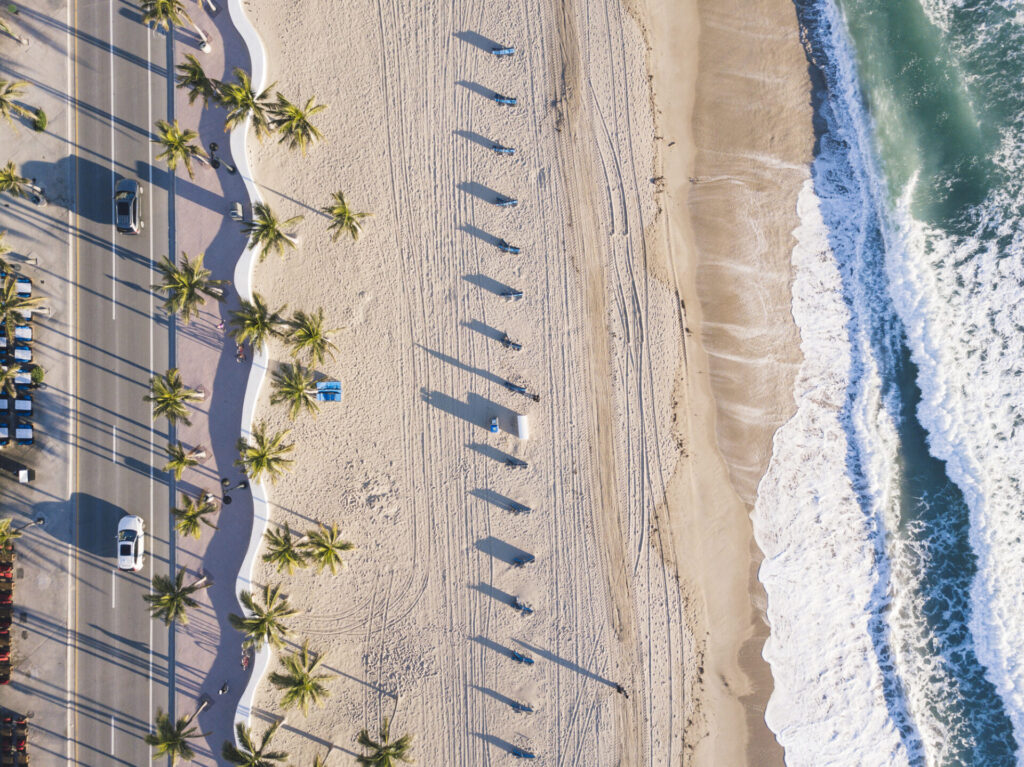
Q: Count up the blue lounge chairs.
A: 15